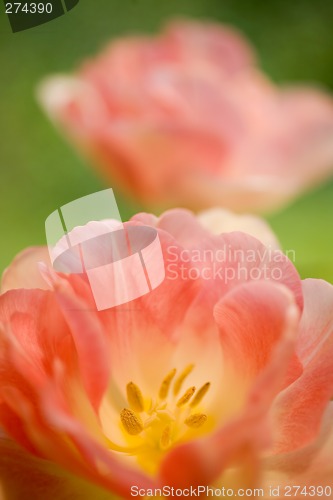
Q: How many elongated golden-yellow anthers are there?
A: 8